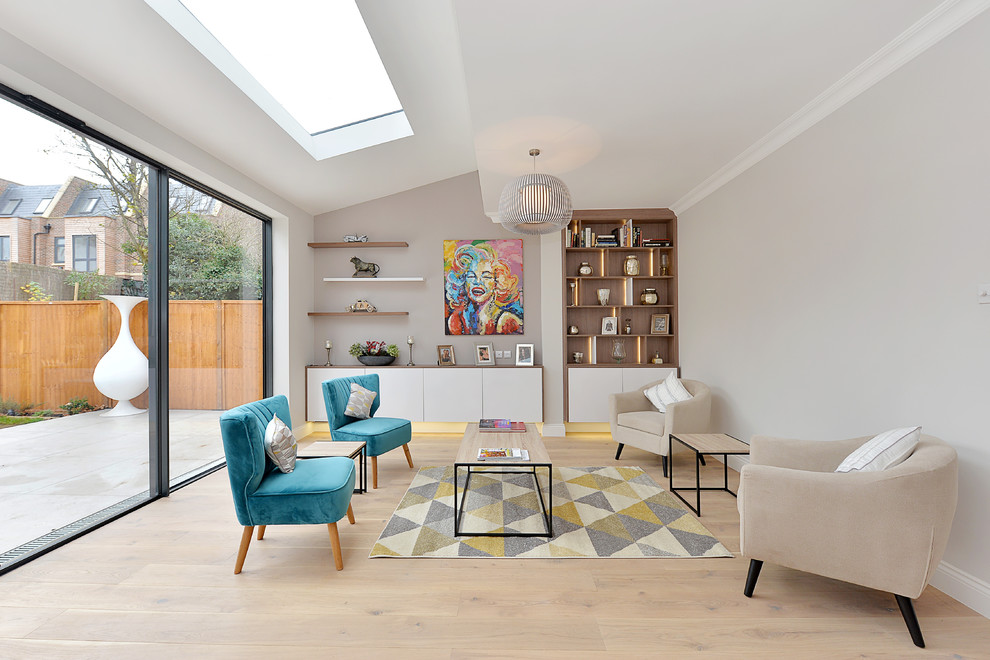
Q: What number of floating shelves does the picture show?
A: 3